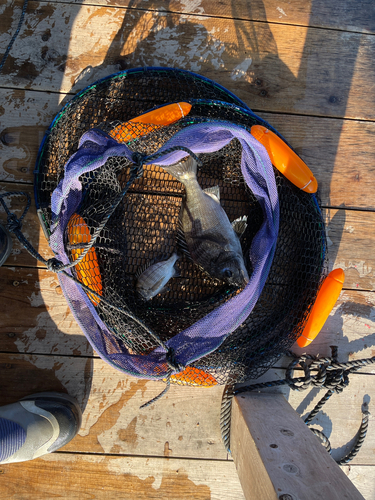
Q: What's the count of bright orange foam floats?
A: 5